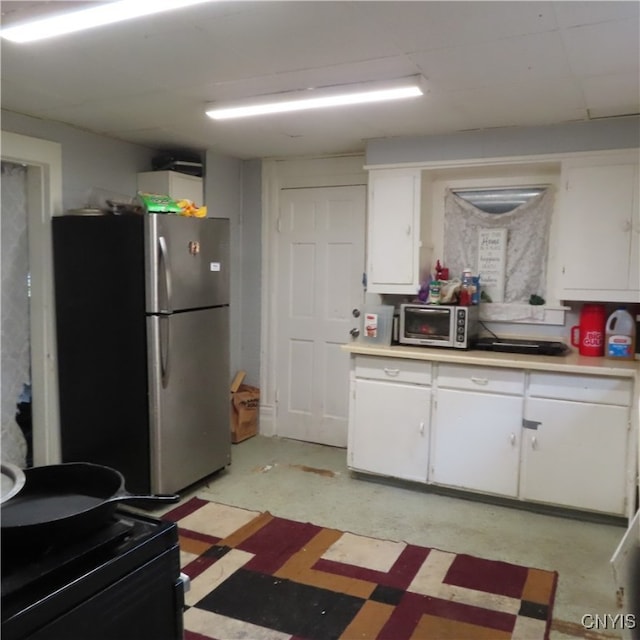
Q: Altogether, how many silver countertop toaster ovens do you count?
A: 1